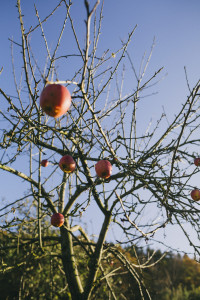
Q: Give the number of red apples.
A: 7